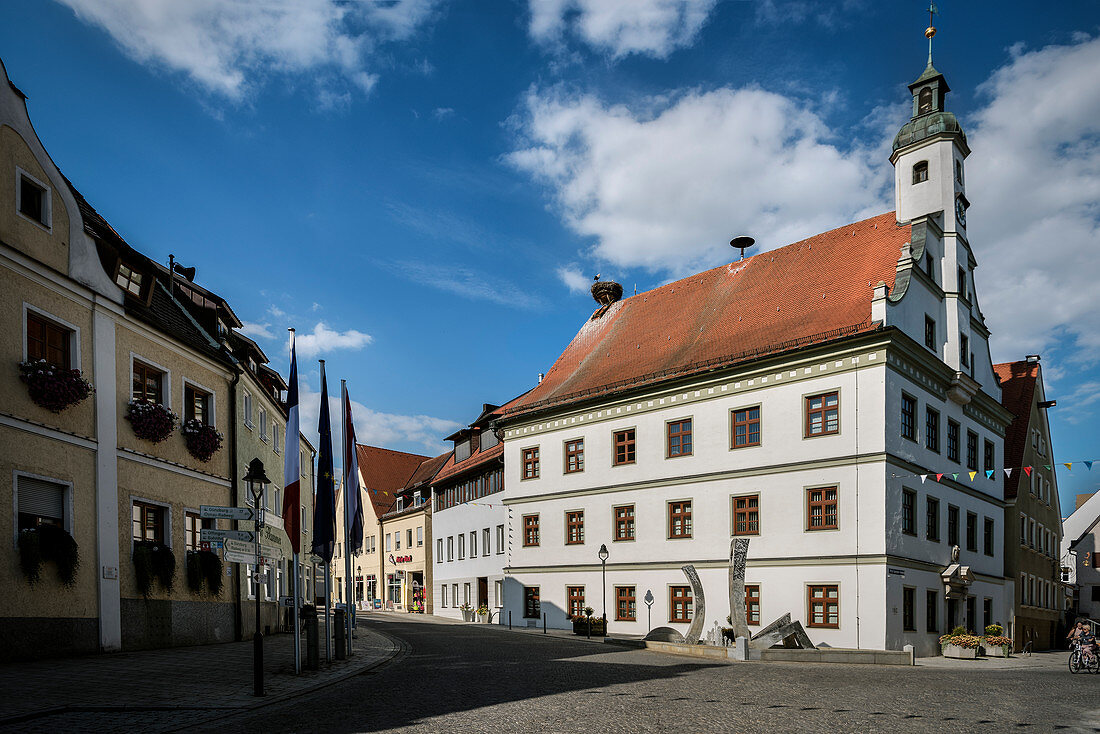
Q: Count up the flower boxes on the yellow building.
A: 6